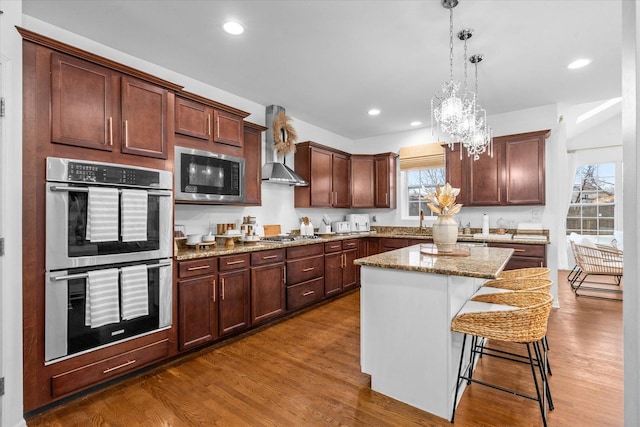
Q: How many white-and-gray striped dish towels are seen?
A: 4